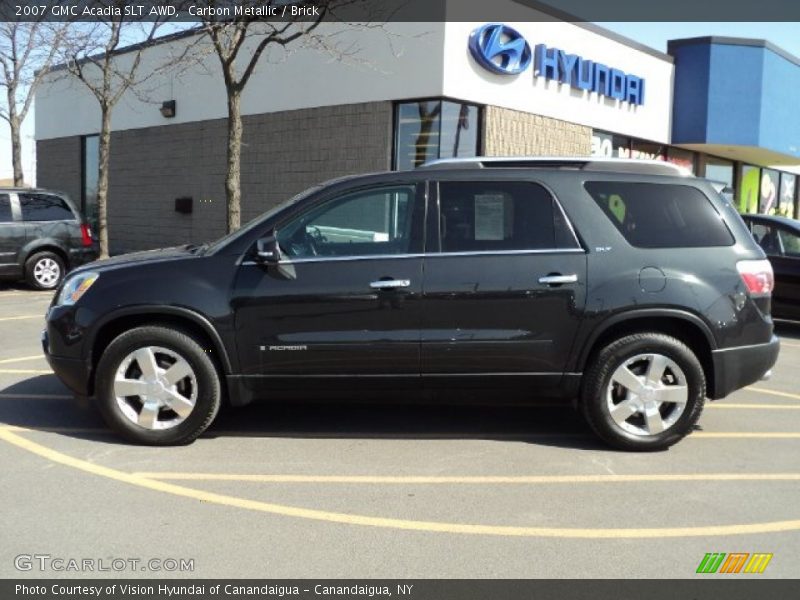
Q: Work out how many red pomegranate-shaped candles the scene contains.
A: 0